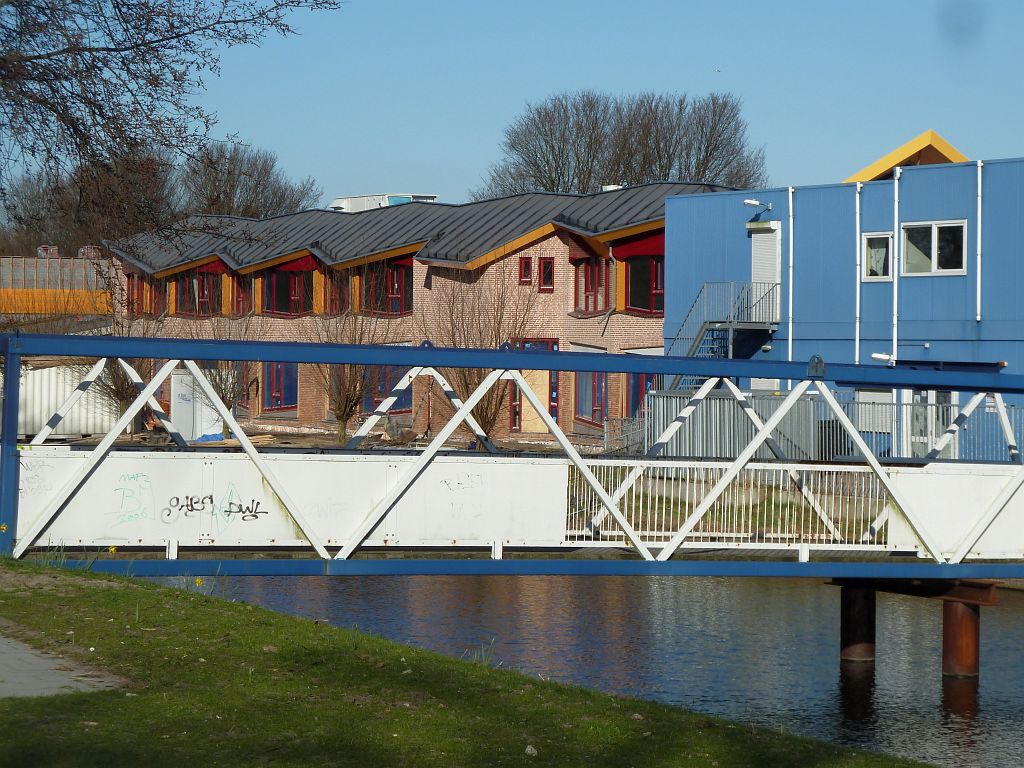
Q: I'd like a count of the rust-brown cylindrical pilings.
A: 2